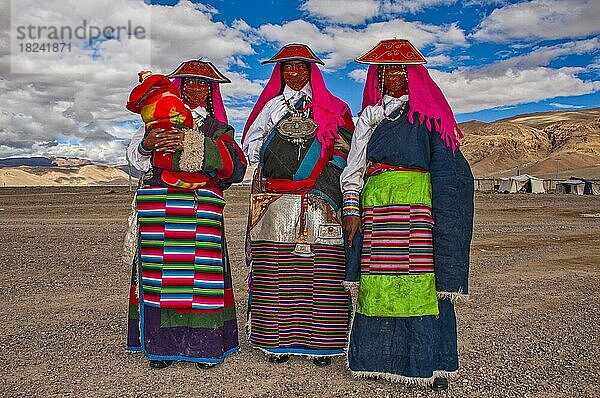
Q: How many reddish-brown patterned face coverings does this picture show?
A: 3